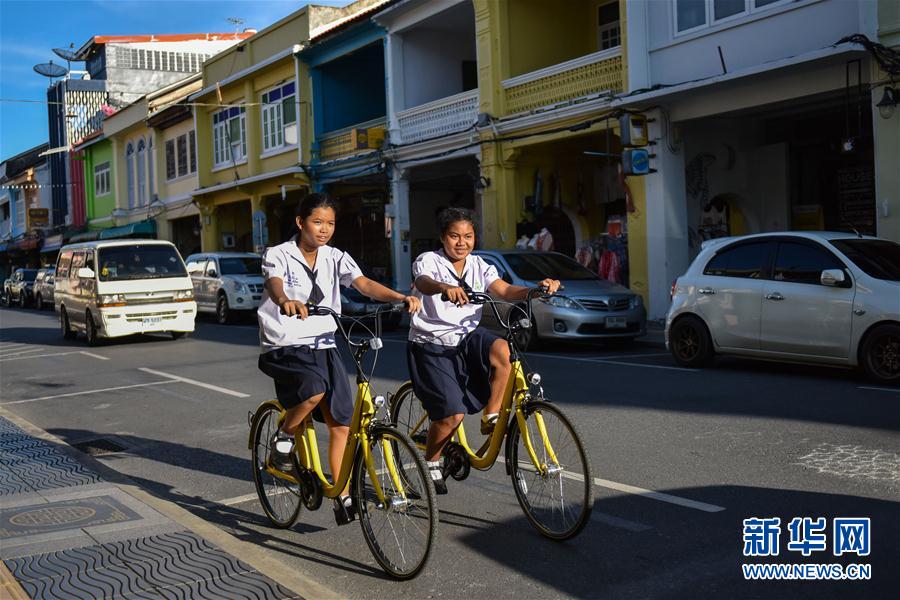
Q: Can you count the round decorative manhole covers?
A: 1